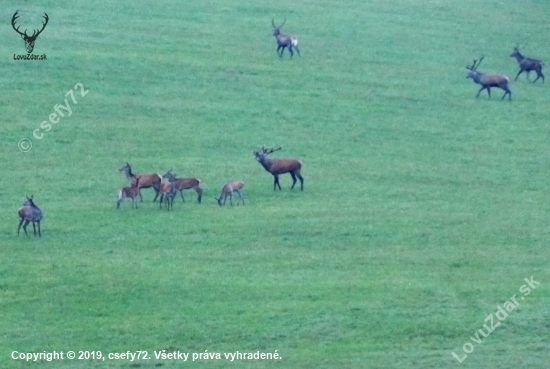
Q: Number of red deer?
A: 10